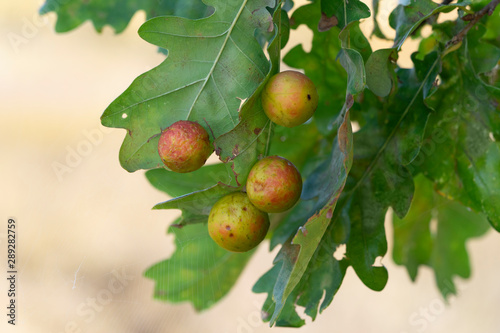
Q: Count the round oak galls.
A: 4